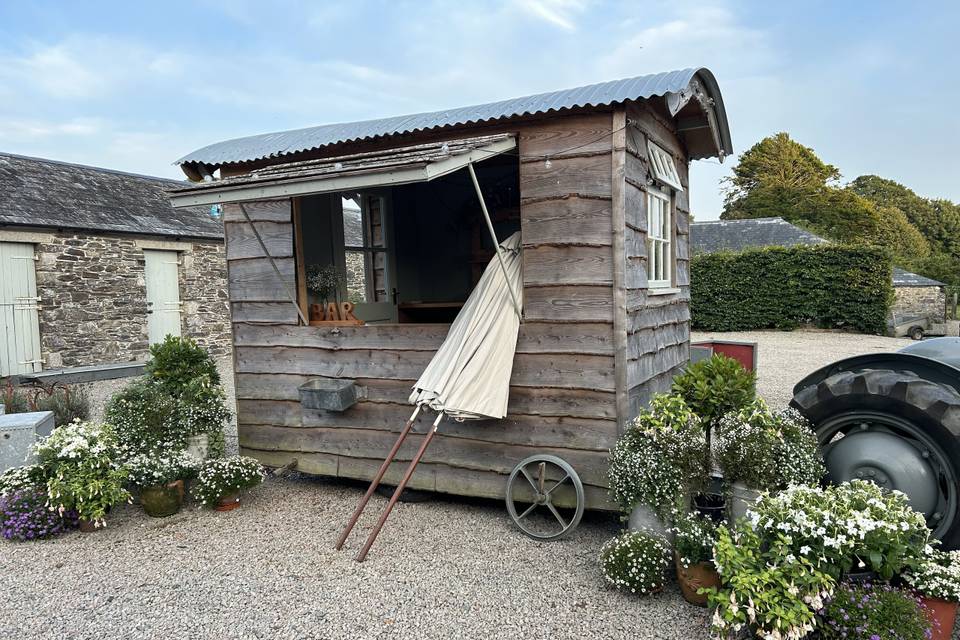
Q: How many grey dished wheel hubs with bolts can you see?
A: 1